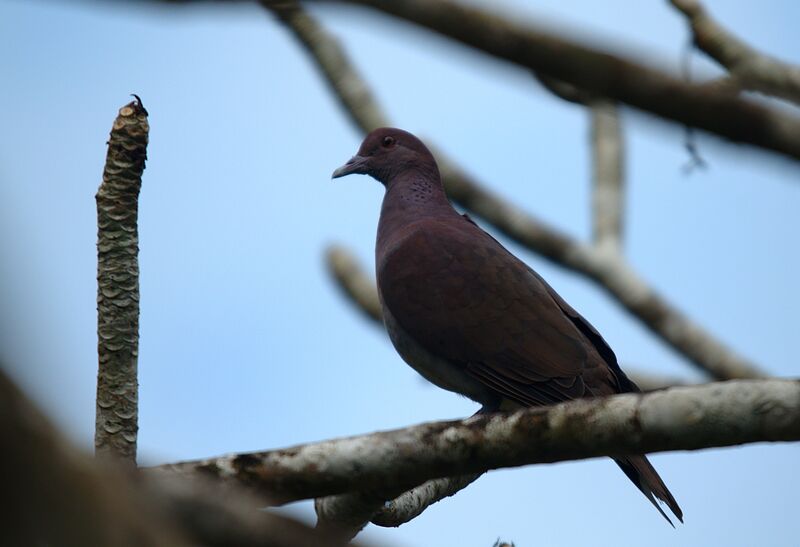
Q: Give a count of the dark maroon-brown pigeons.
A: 1